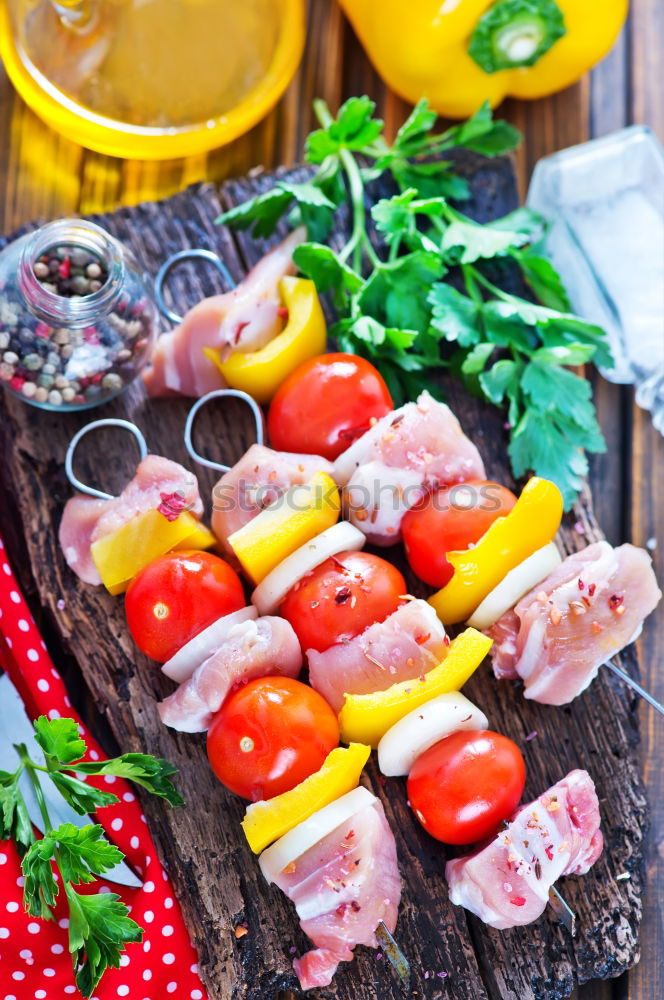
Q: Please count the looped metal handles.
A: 3